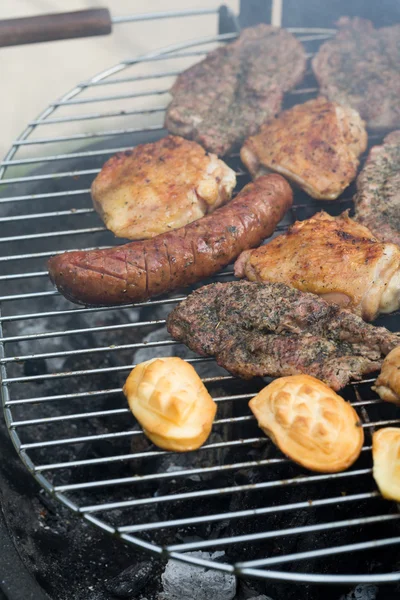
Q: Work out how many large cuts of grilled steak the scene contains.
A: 4